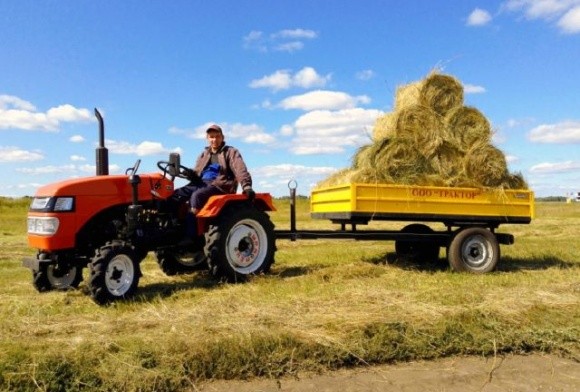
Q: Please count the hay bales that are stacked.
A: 6